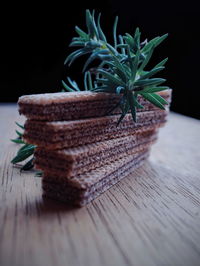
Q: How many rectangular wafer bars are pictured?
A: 4